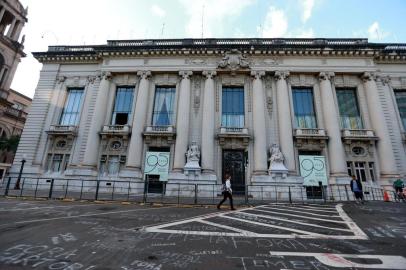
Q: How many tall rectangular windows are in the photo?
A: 7